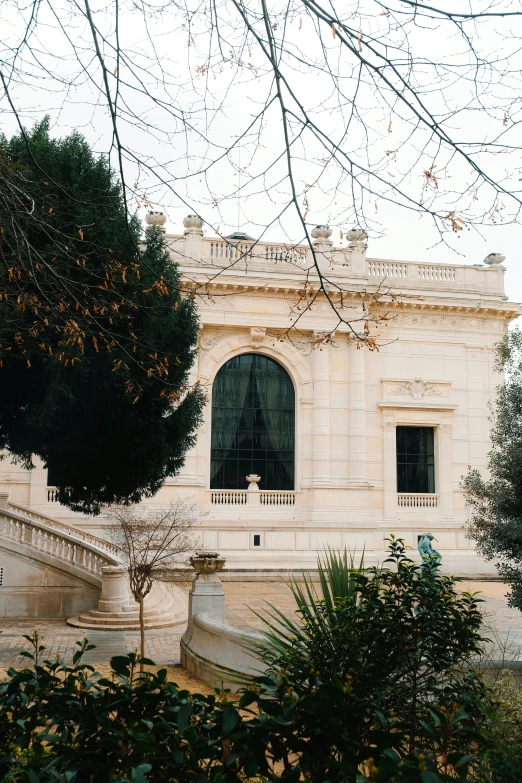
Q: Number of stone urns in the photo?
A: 7